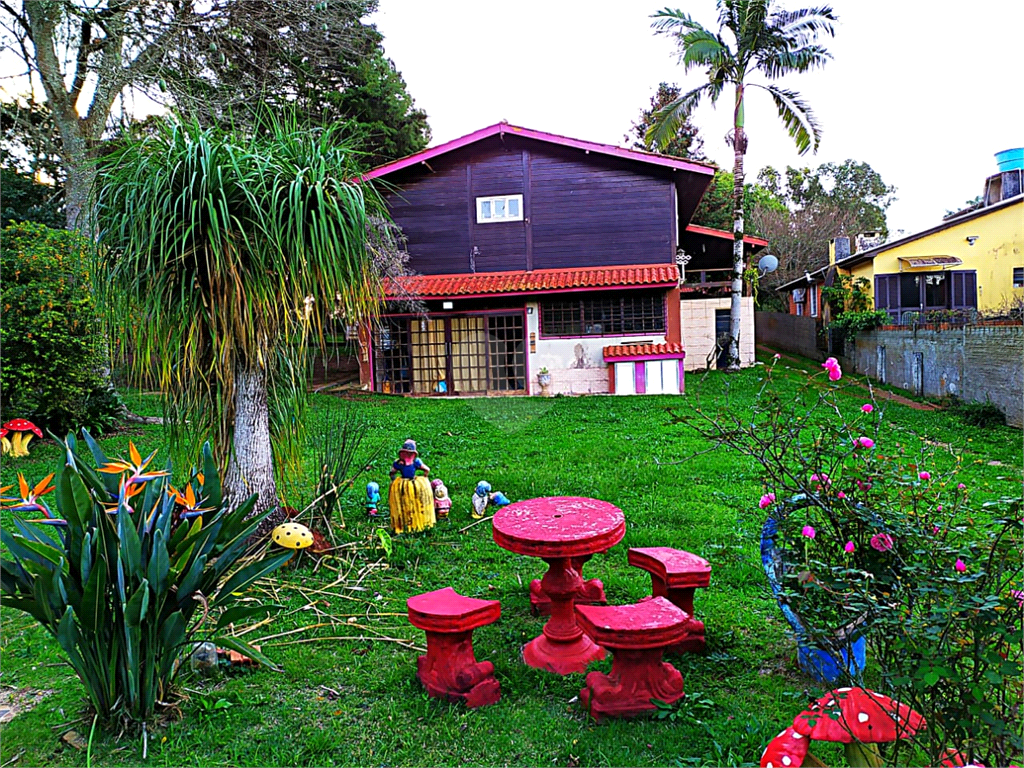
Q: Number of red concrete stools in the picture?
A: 4